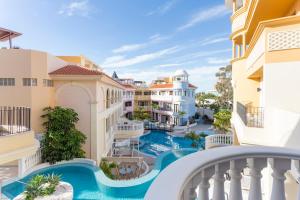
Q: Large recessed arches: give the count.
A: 1